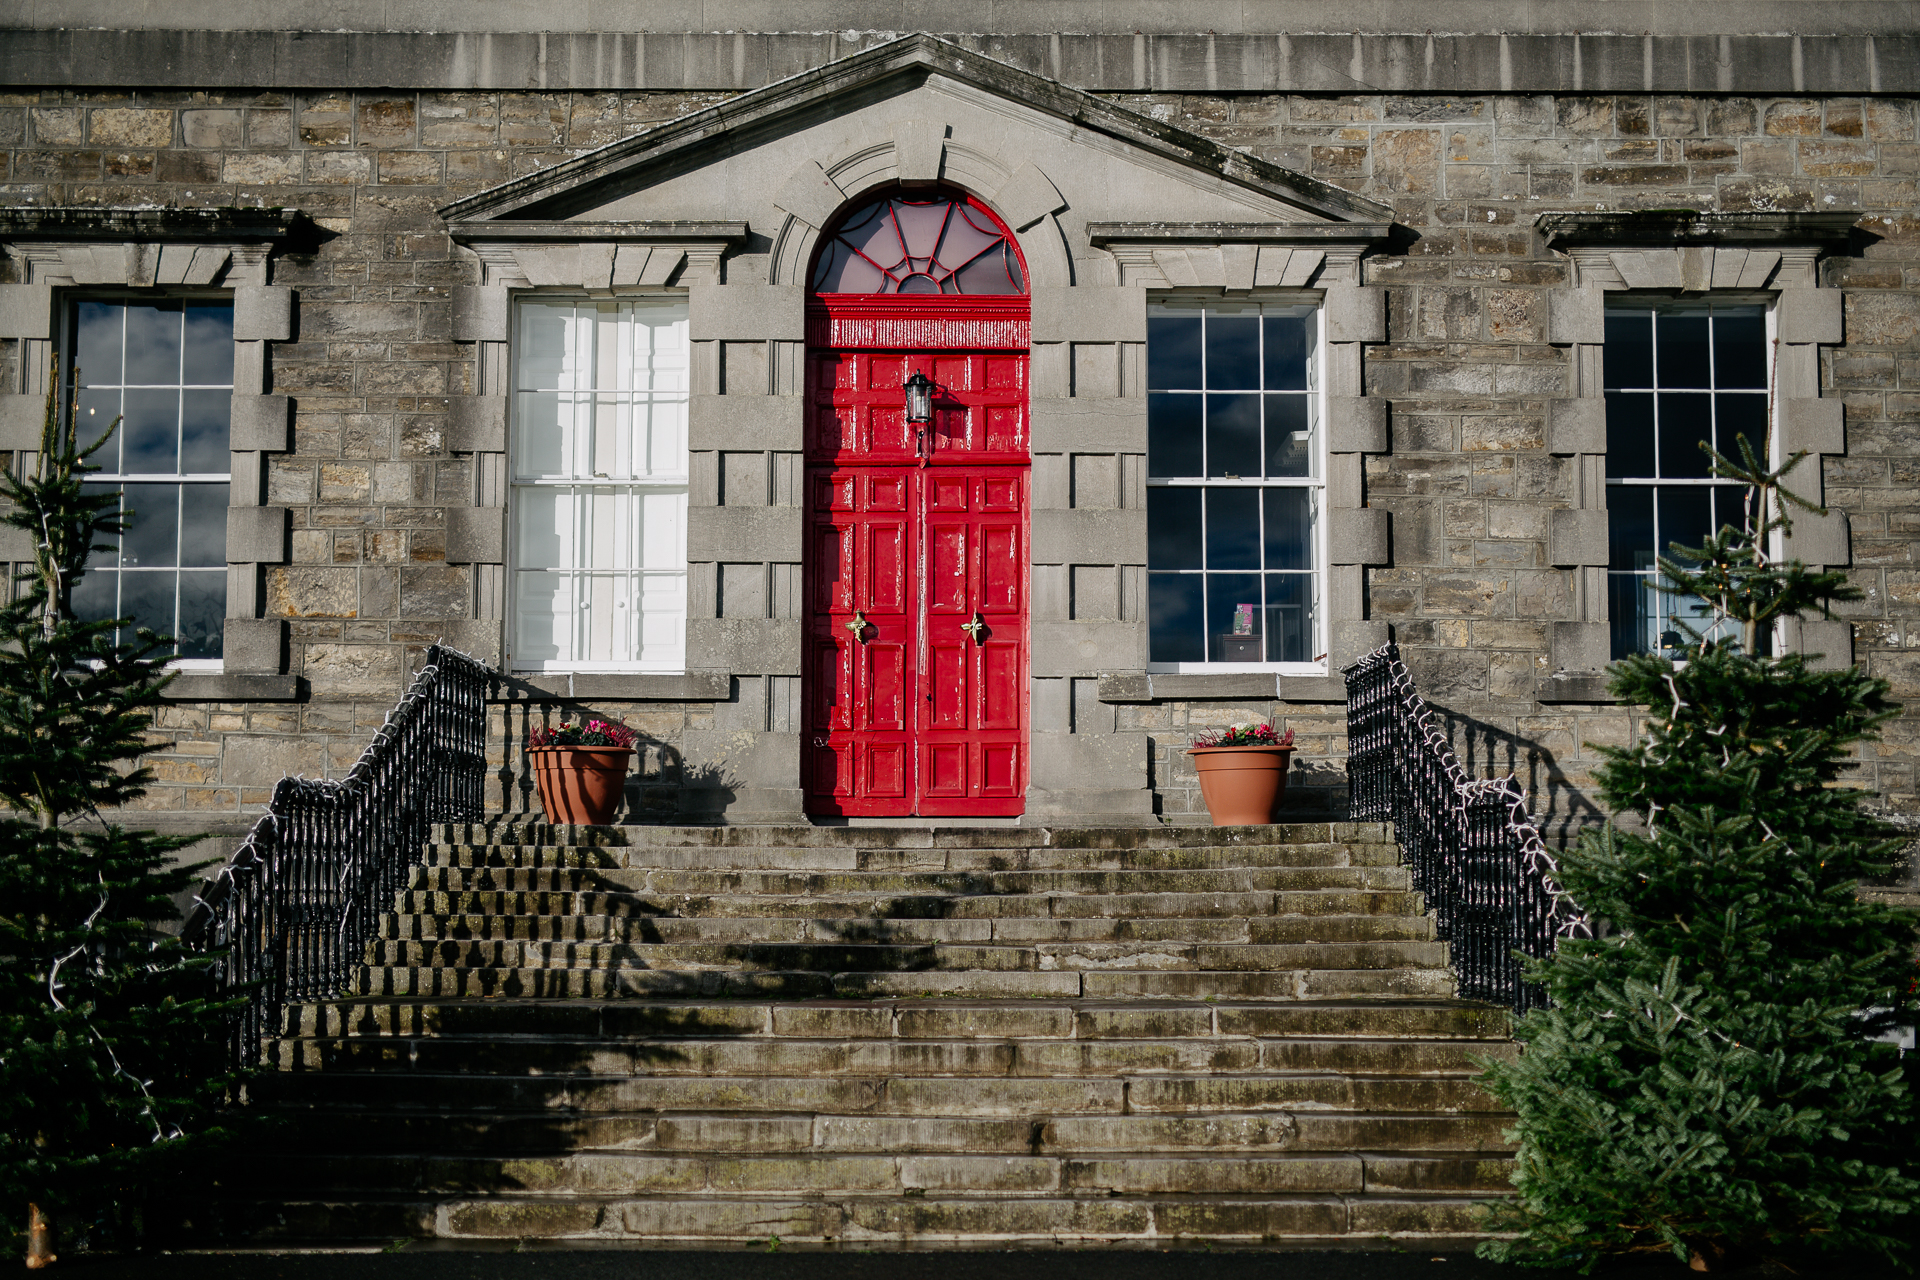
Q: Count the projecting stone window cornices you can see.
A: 4